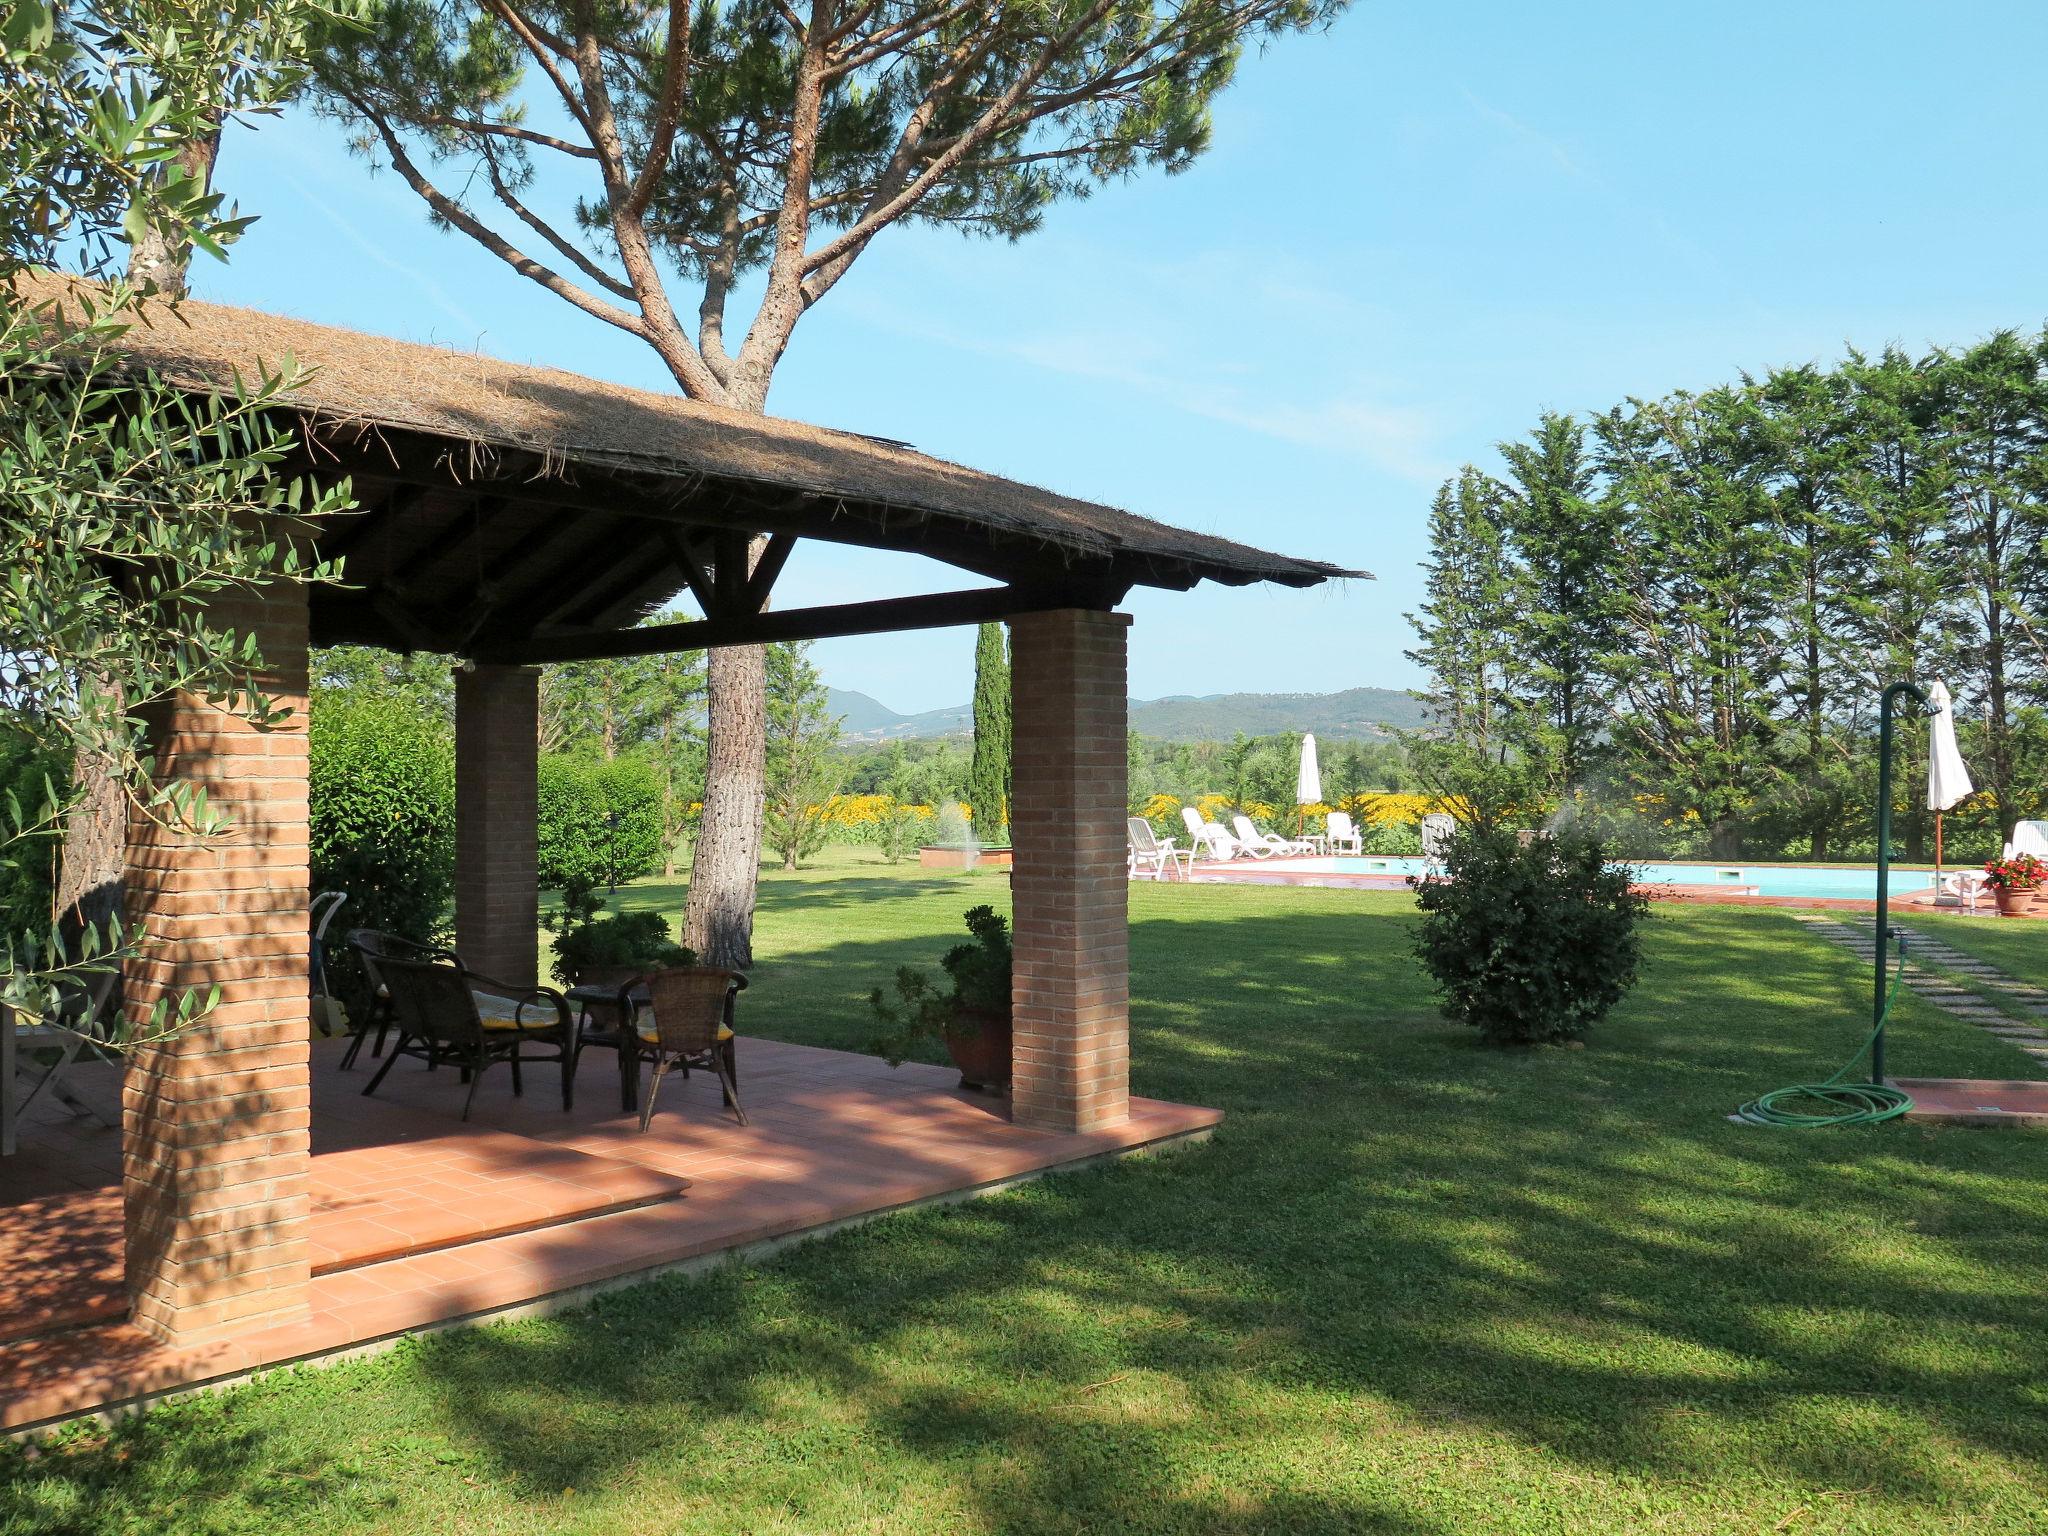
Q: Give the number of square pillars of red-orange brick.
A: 3